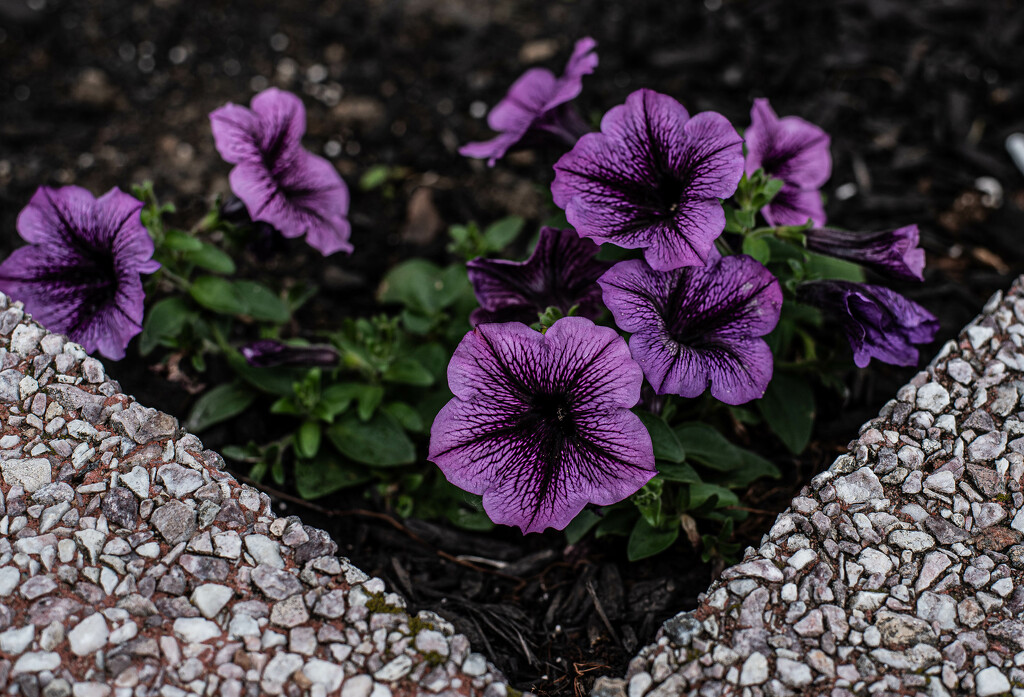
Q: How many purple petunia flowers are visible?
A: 10